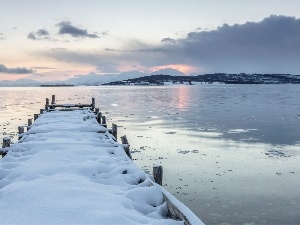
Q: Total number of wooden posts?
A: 14